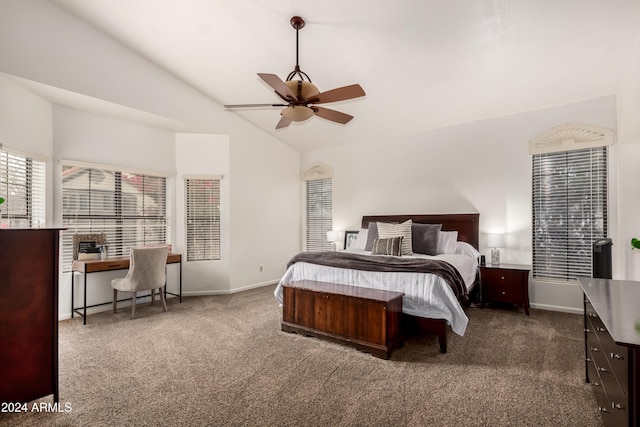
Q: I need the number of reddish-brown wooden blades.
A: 5